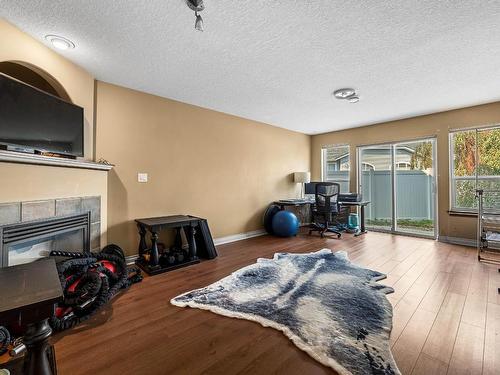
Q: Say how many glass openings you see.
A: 3